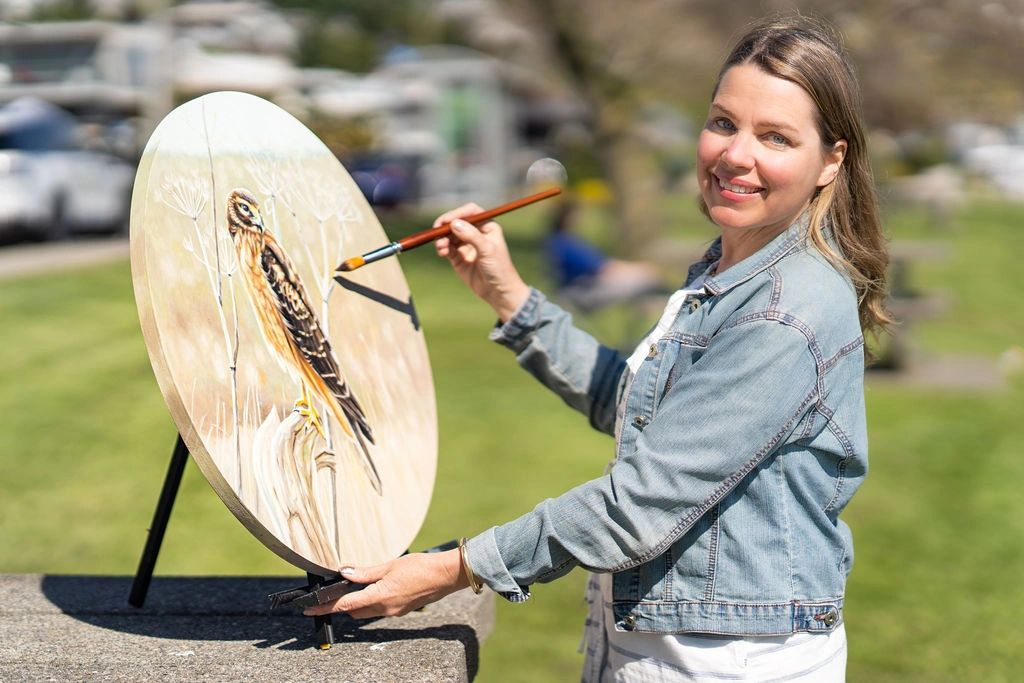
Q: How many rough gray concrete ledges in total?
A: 1